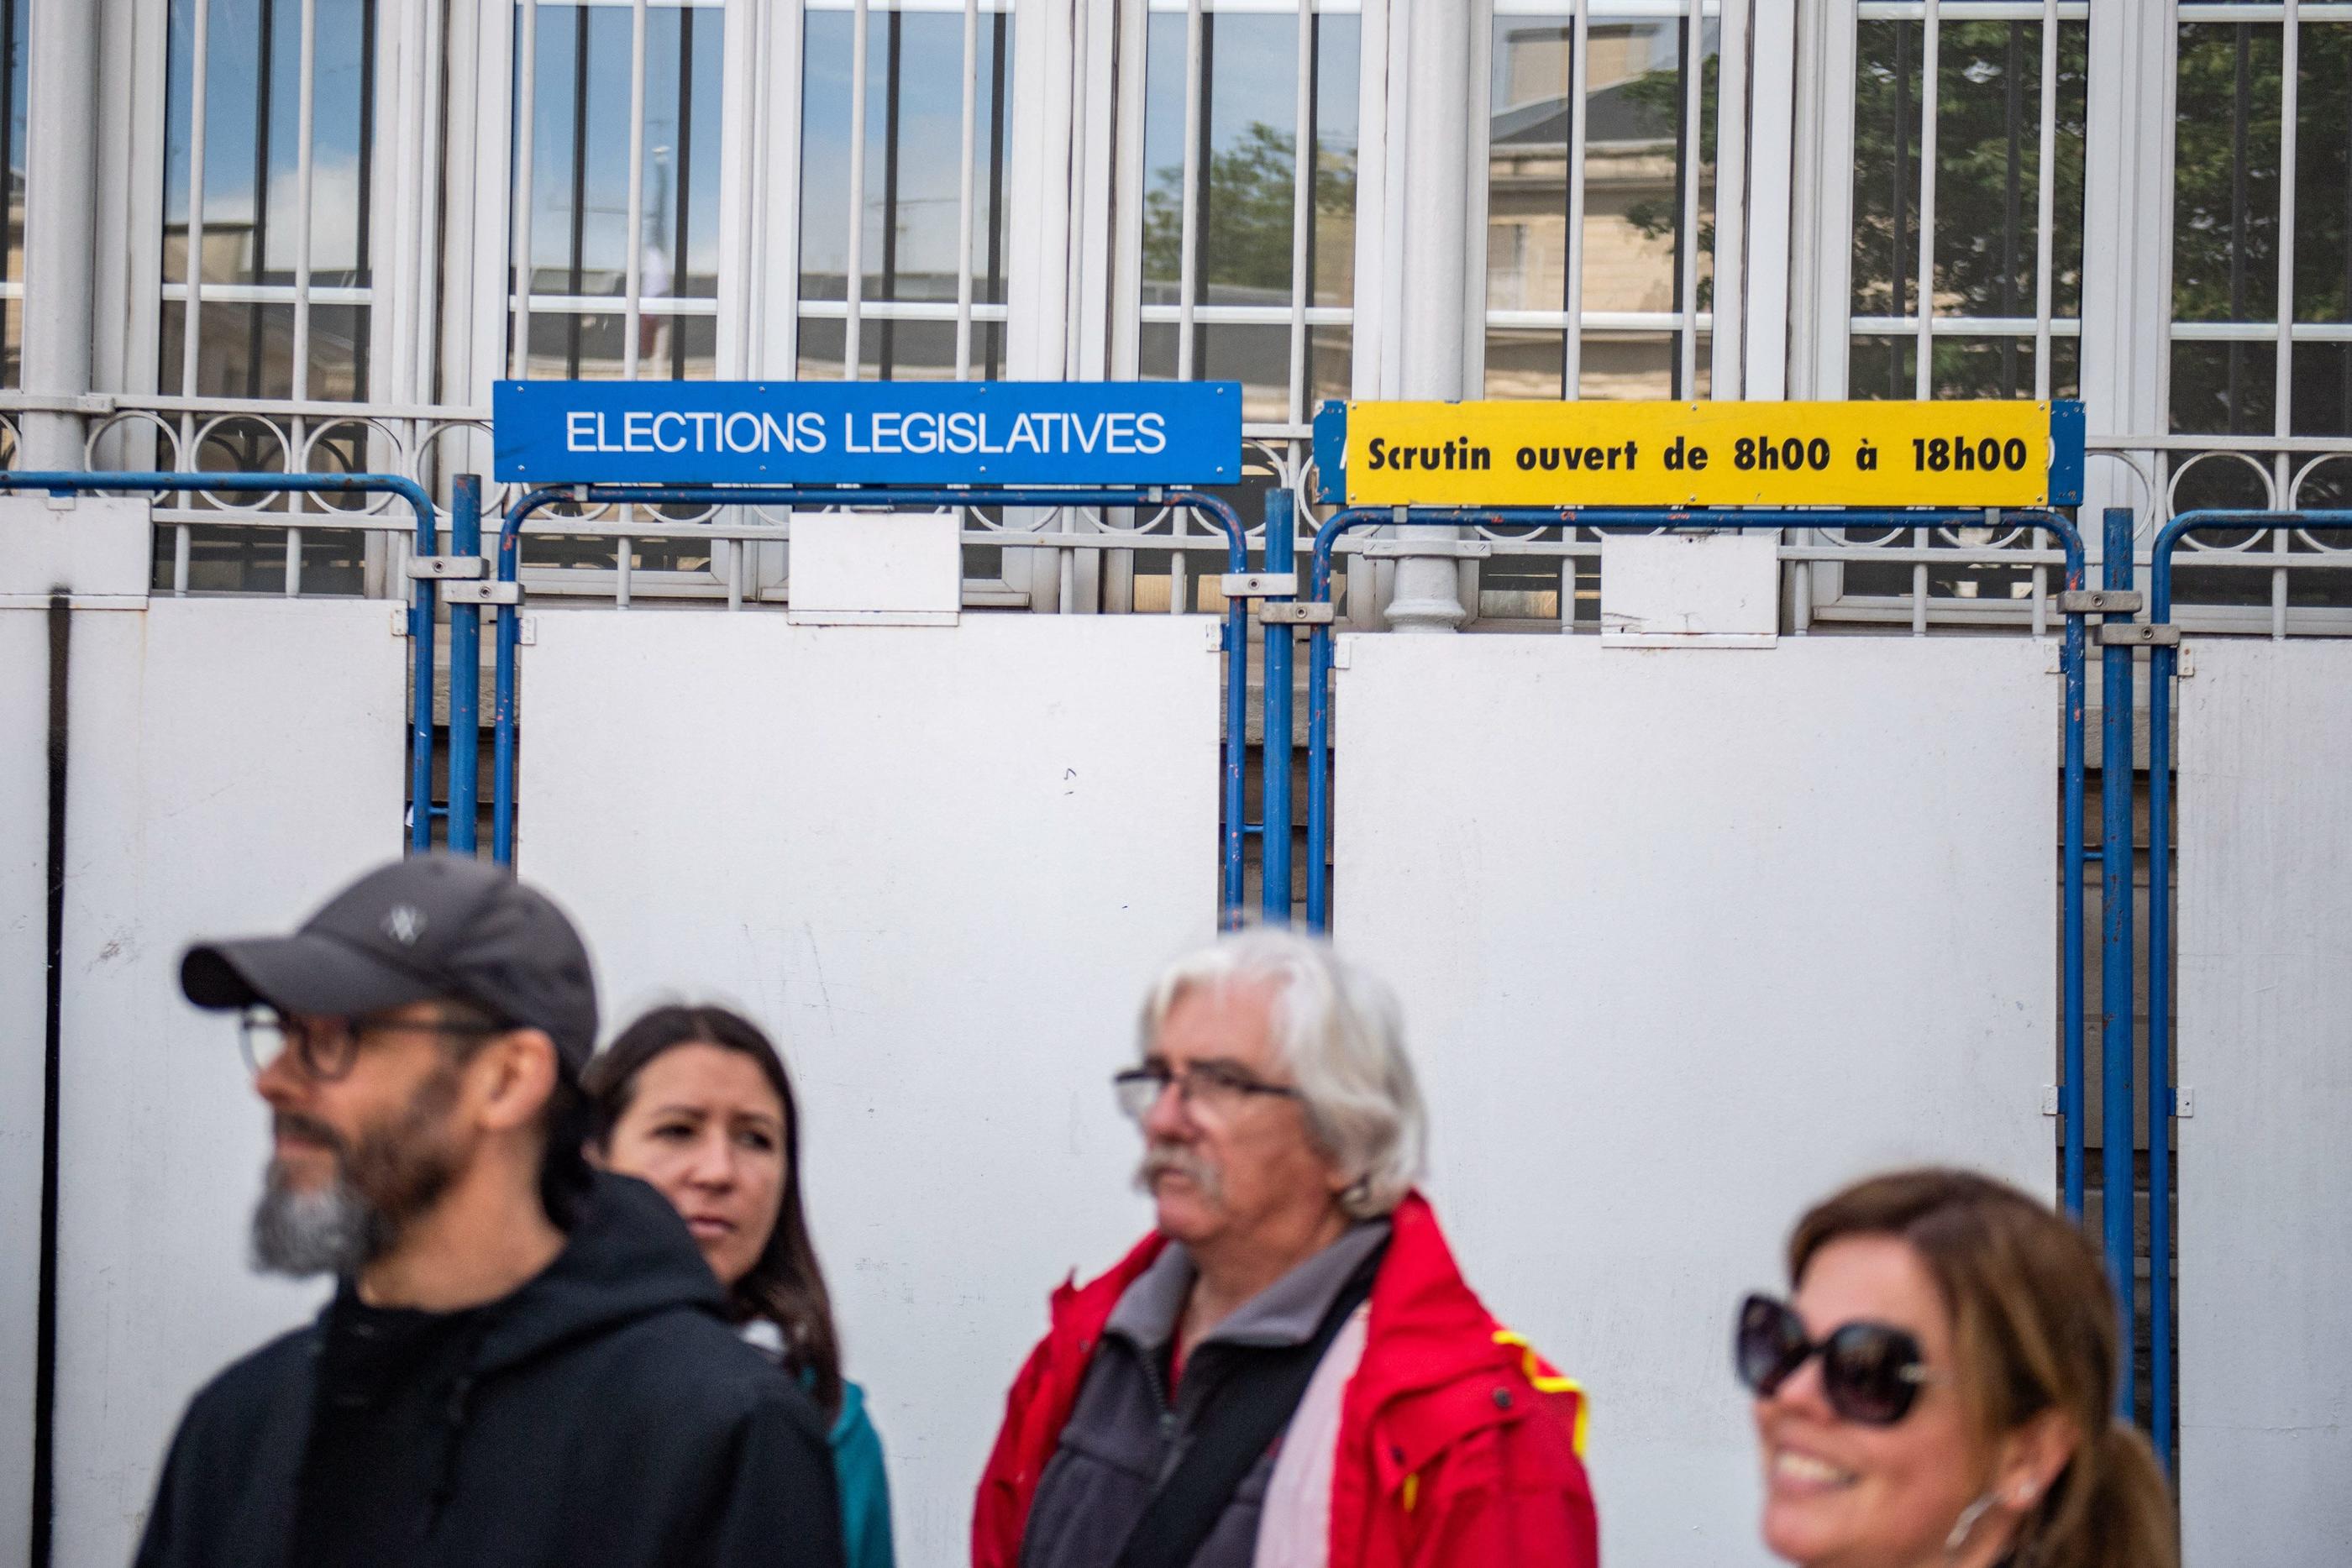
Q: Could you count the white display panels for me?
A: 4